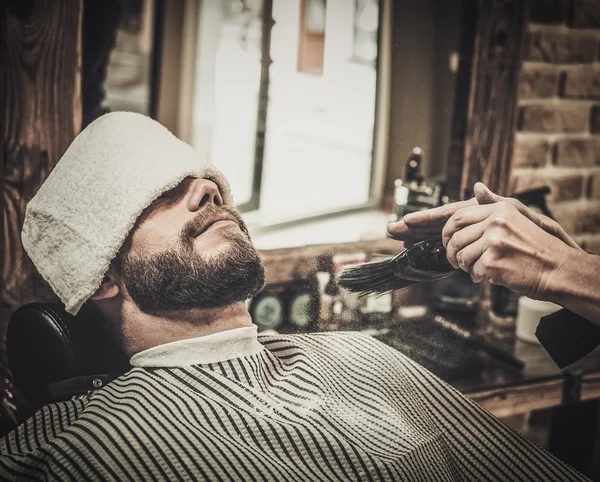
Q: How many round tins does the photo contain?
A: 2